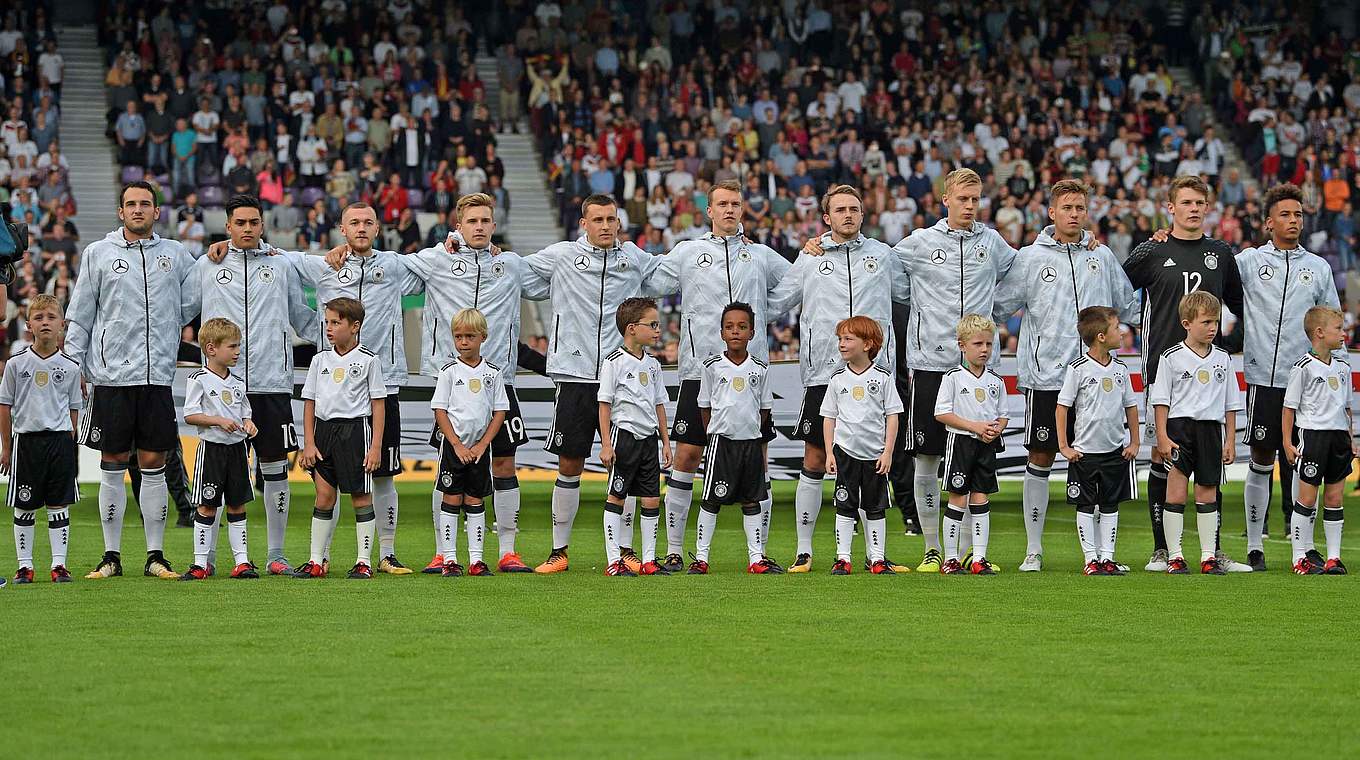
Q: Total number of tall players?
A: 11